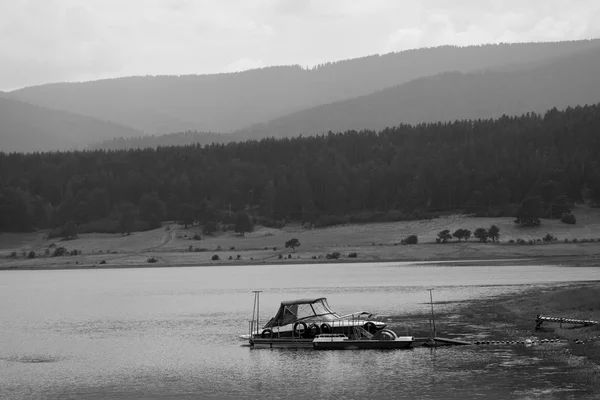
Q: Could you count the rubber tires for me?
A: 5